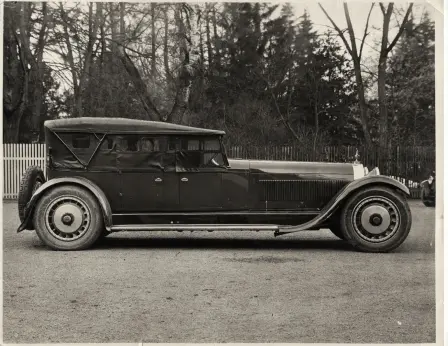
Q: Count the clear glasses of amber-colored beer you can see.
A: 0